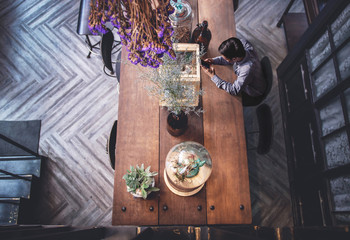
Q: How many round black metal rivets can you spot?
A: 6